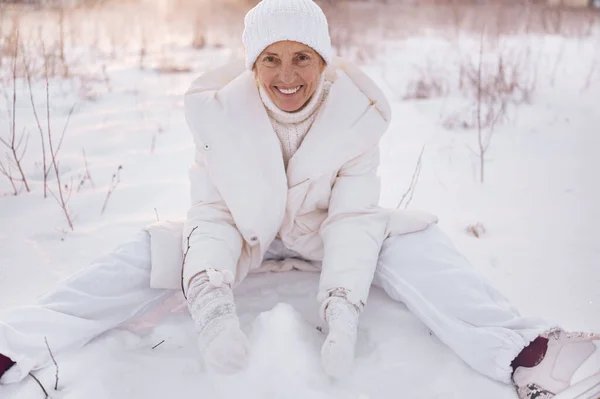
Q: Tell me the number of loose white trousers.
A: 1